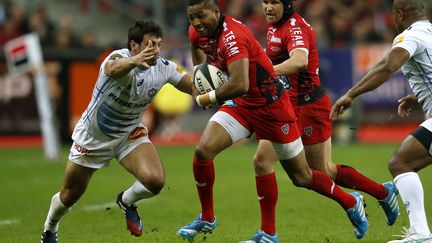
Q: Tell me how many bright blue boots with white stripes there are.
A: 4